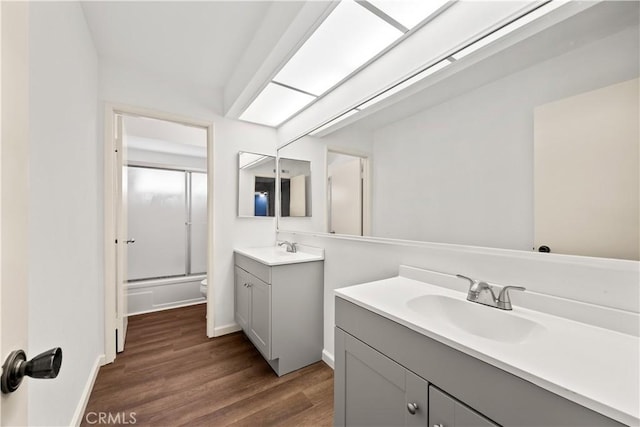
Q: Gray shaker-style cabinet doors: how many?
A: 4